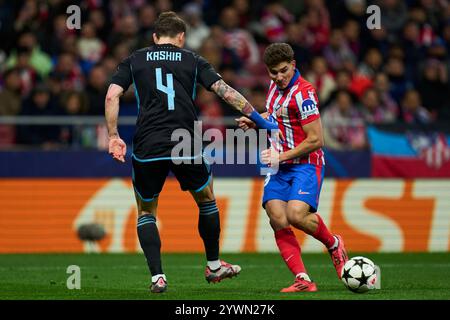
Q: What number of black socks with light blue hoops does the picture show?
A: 2